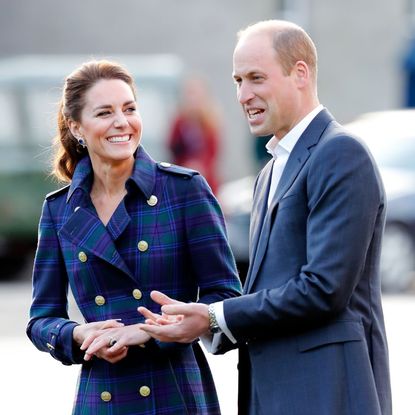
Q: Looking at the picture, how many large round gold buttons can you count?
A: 7